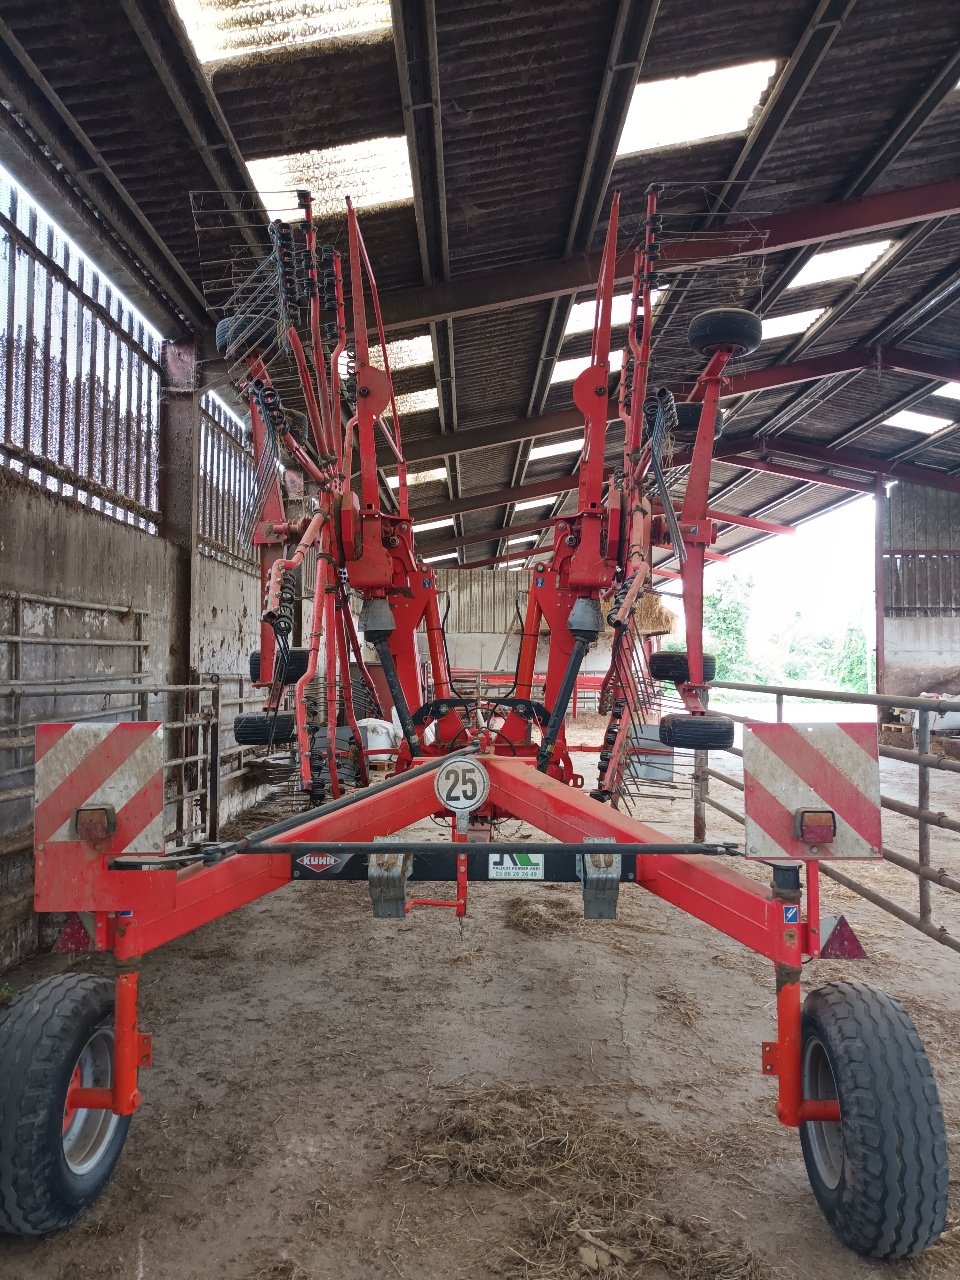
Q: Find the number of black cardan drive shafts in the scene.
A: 2